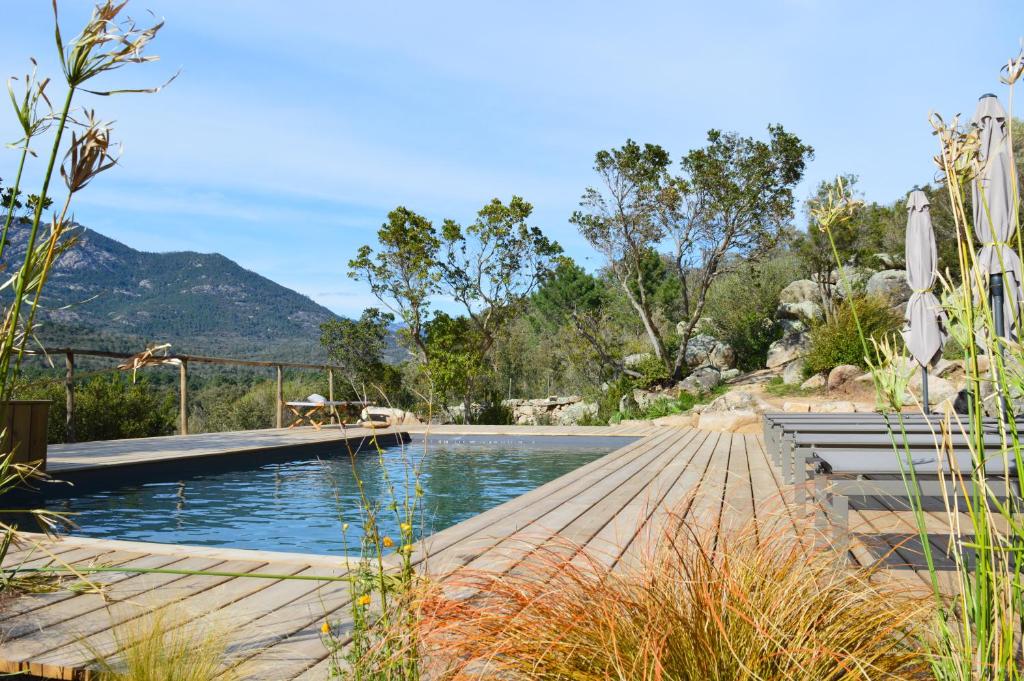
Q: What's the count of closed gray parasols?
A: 2